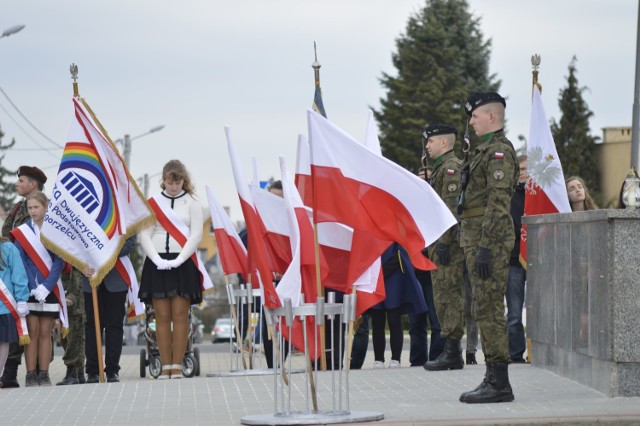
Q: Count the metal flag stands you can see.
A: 2